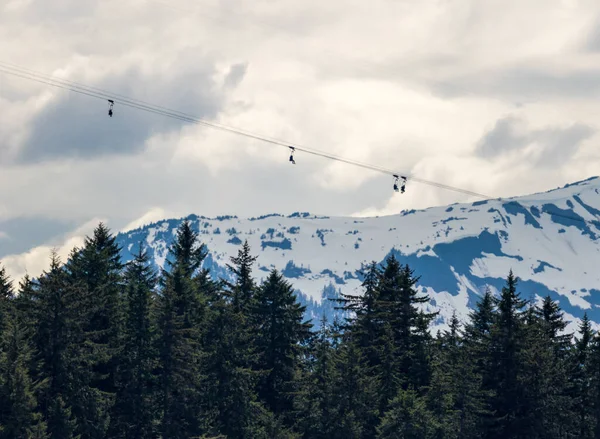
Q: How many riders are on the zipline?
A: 4